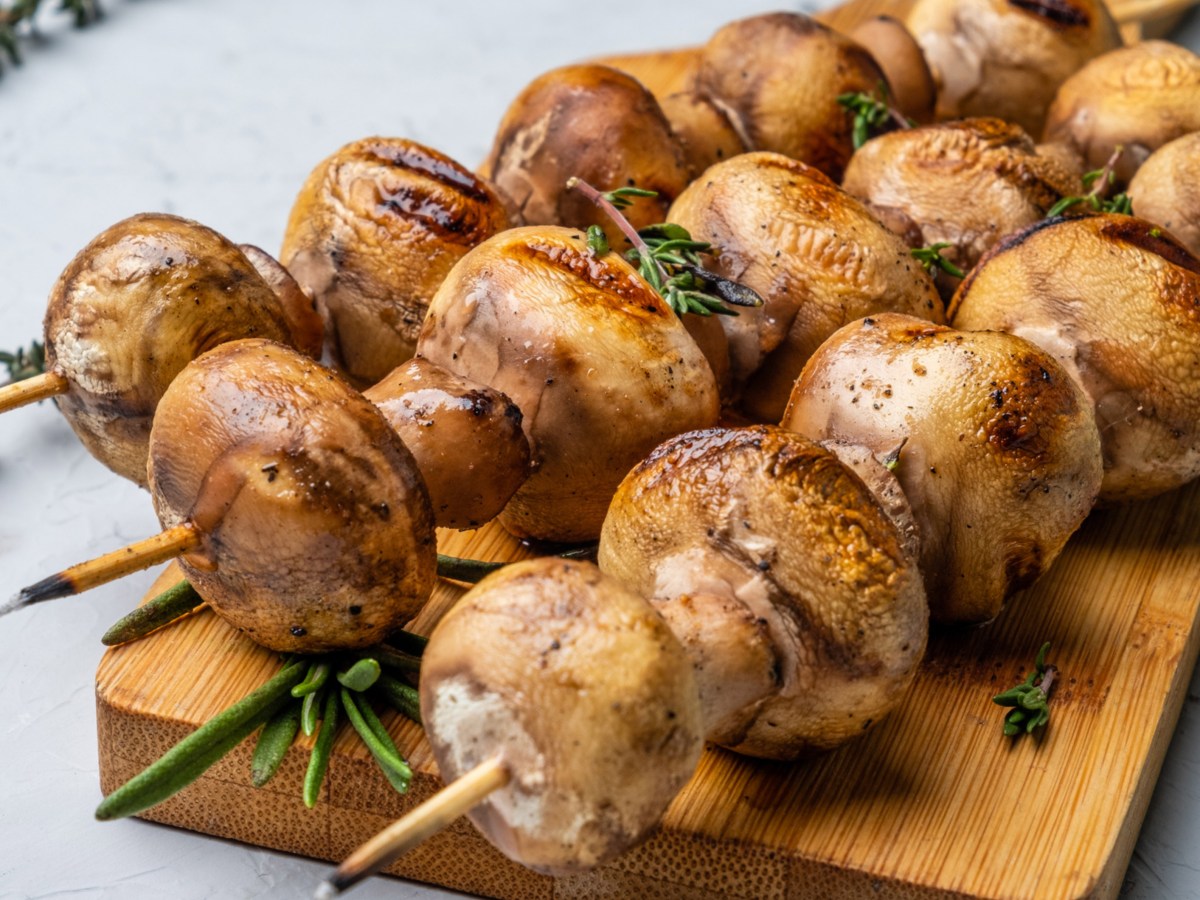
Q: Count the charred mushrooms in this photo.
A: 15